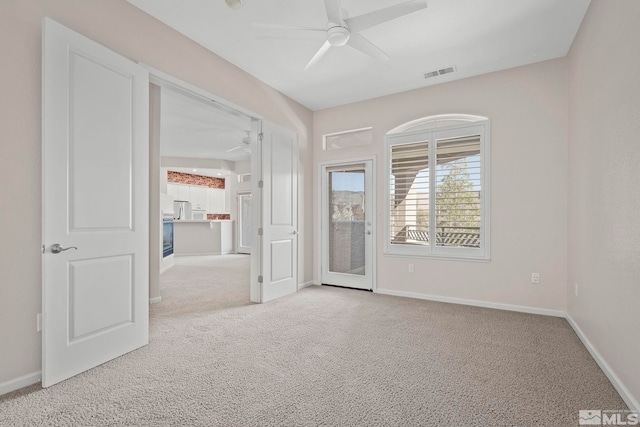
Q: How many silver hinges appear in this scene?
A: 4